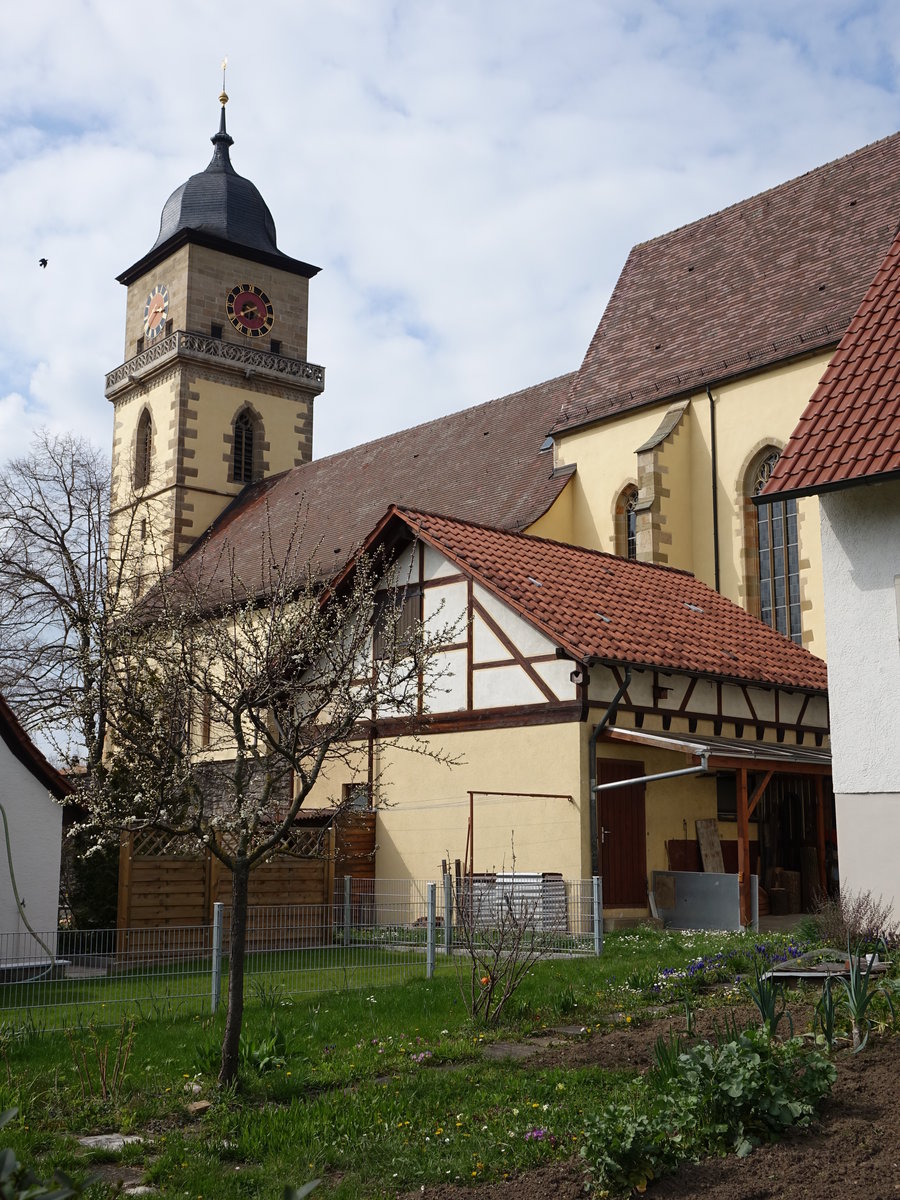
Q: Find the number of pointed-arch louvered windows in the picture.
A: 2